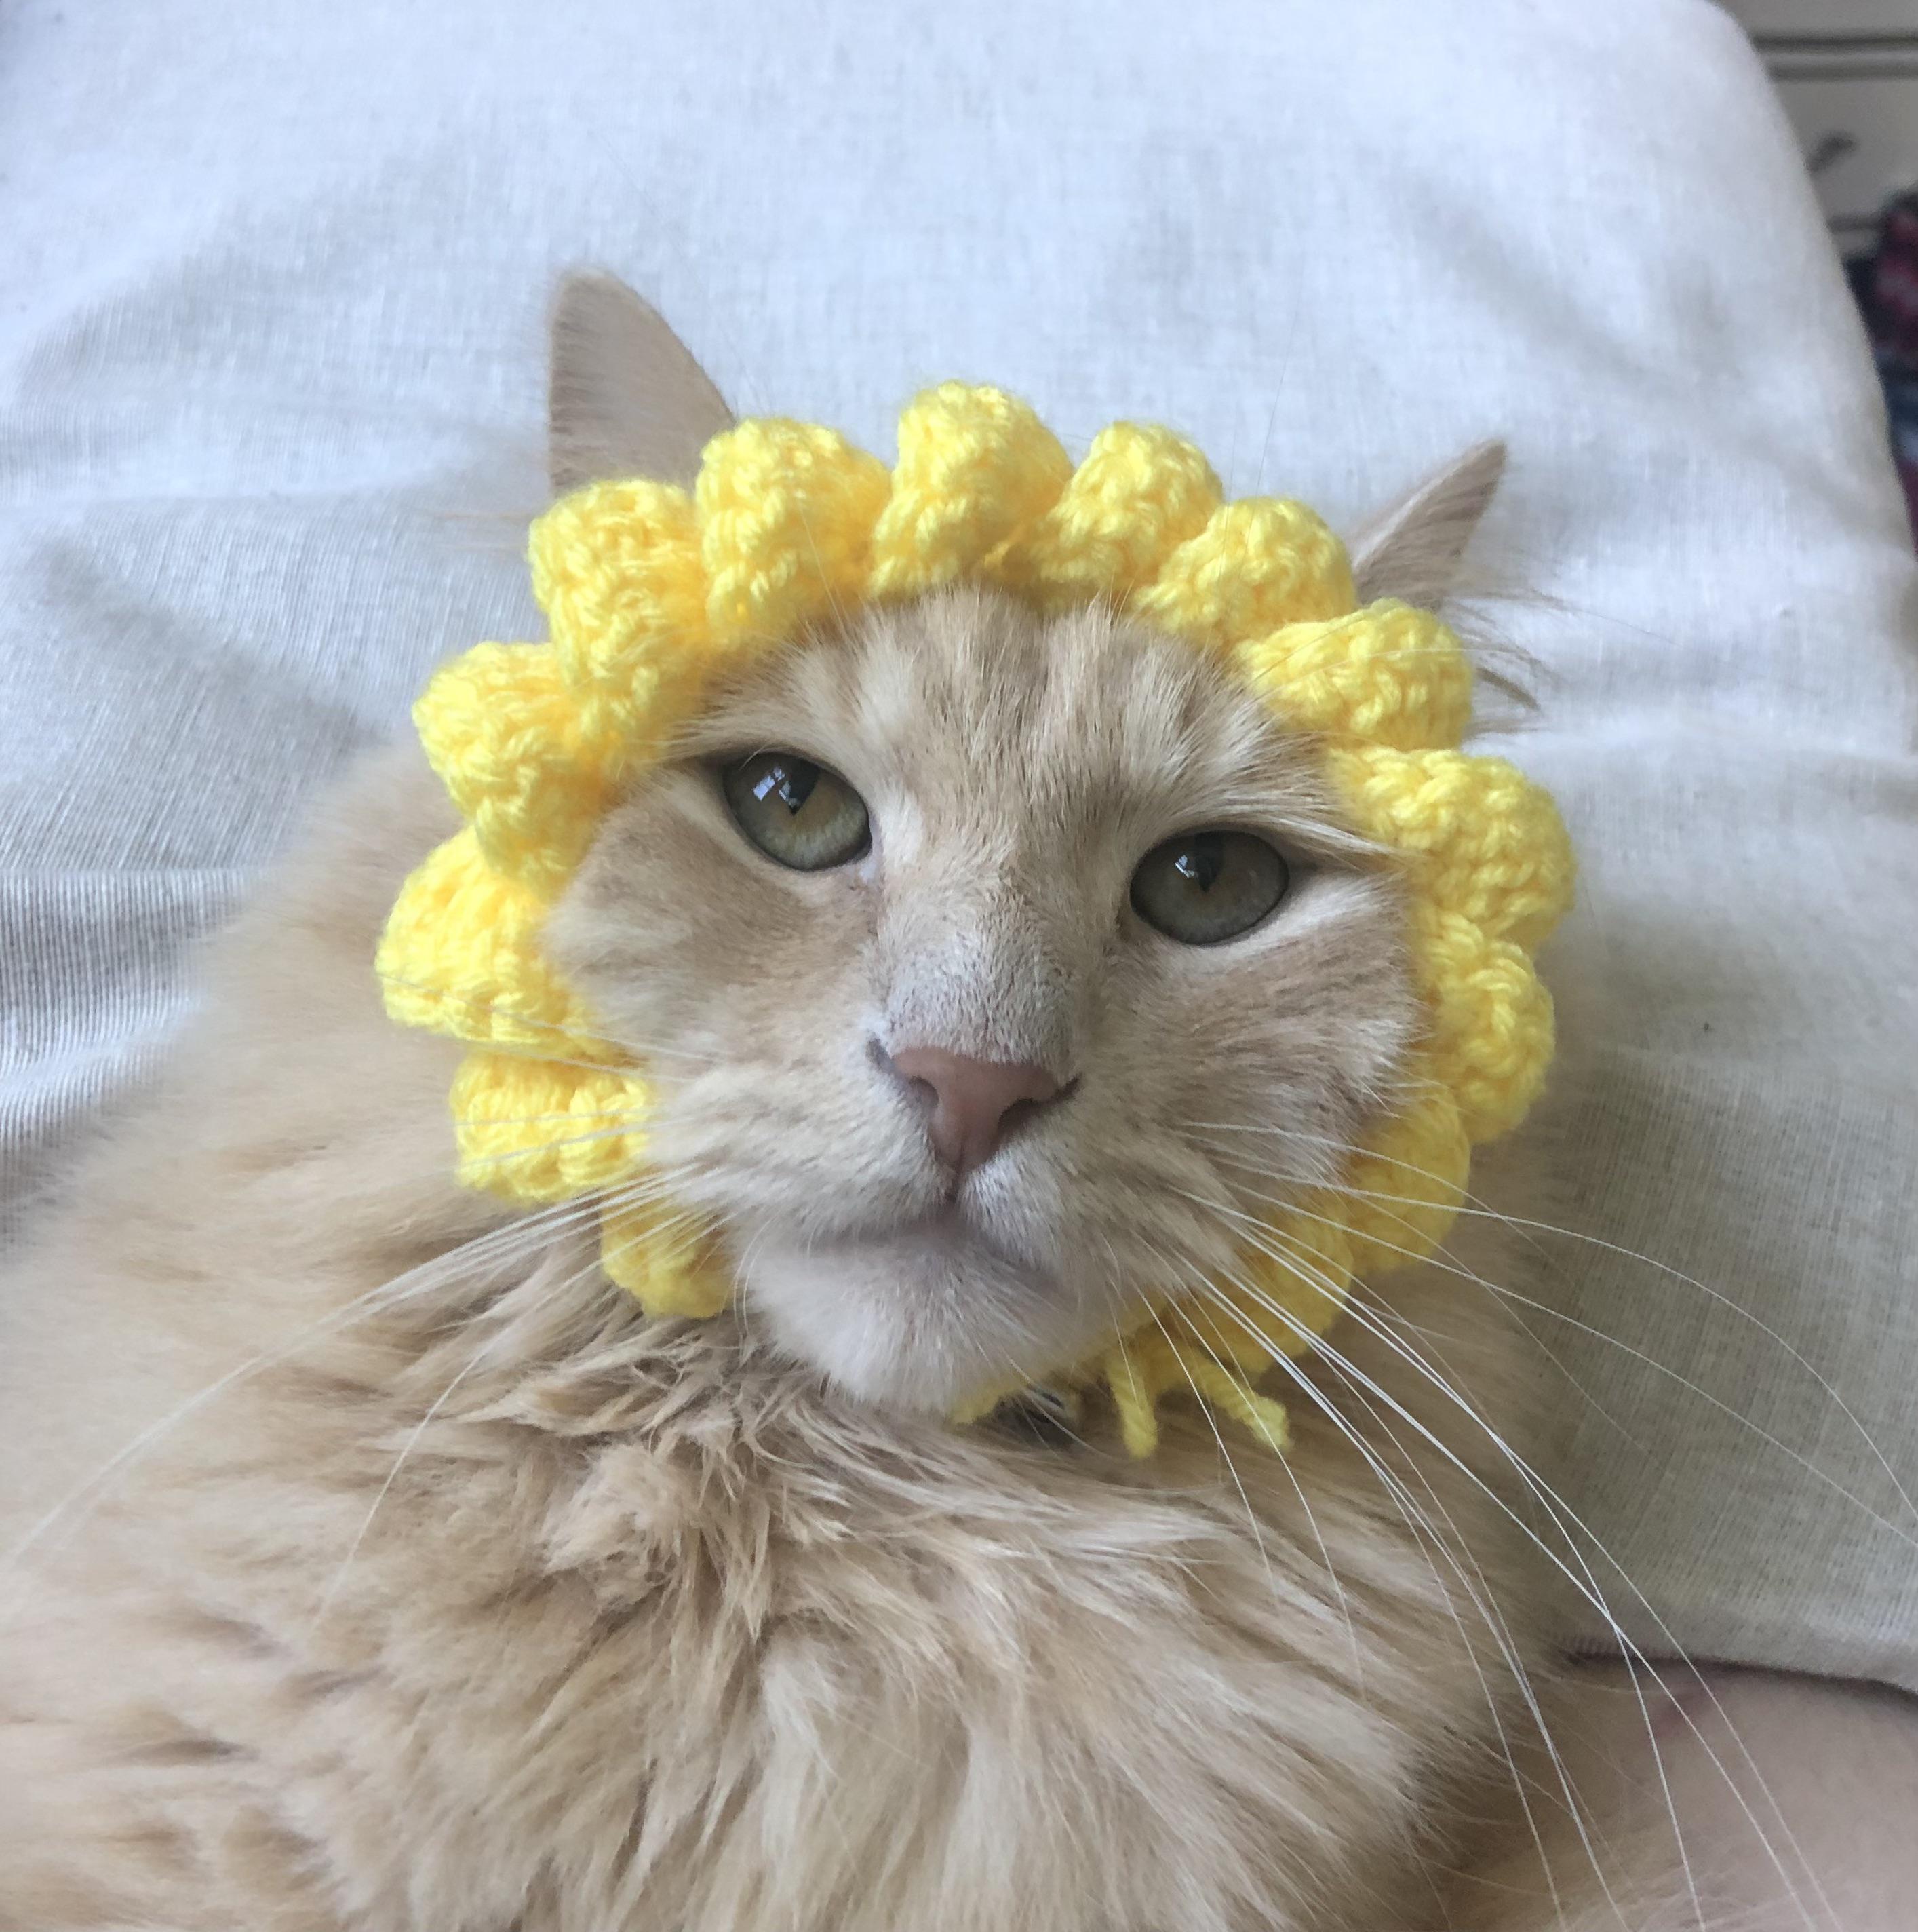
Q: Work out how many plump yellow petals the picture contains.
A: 14